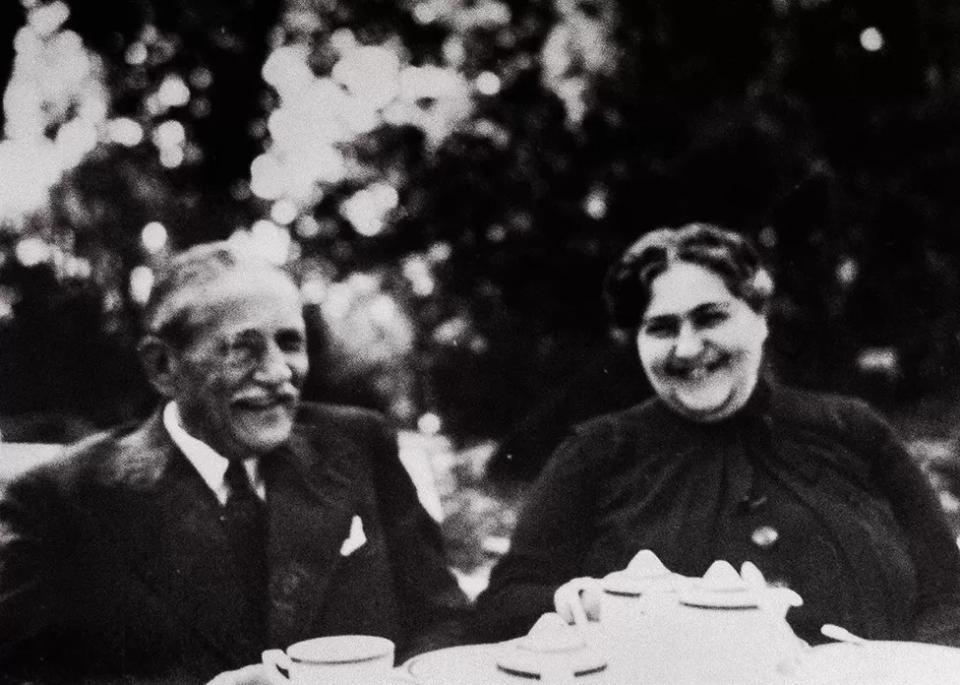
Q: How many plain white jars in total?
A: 3